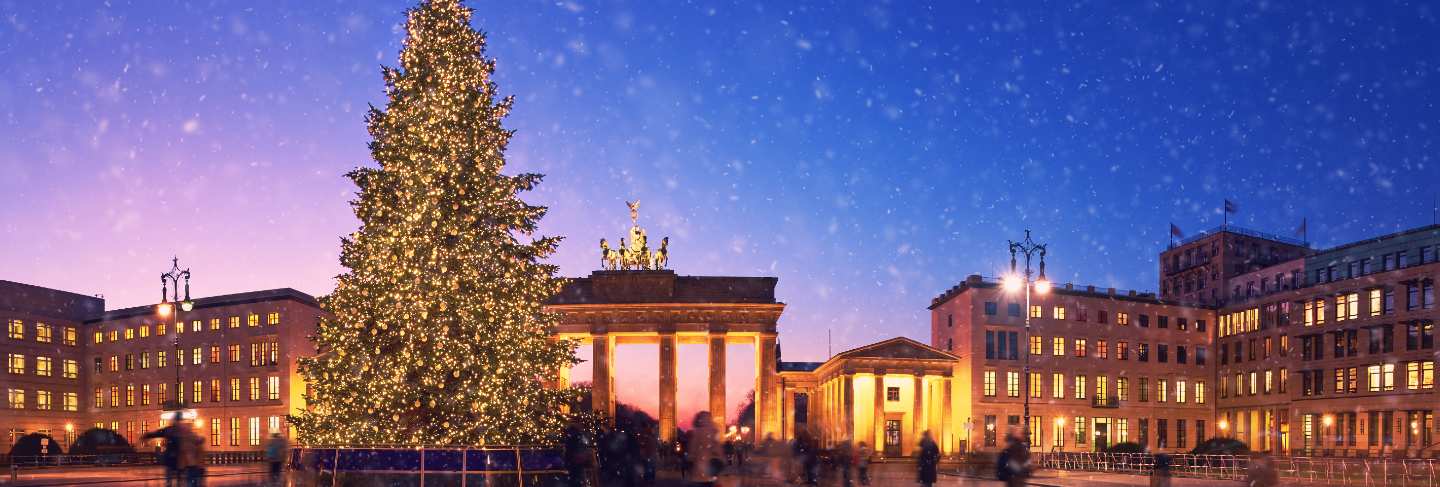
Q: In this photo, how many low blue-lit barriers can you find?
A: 1